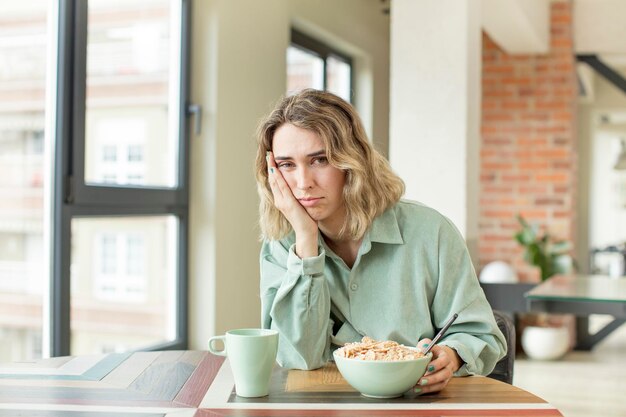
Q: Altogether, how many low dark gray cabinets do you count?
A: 1